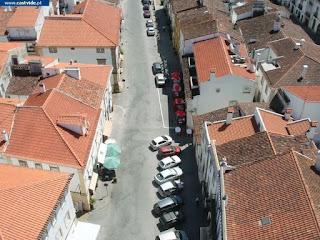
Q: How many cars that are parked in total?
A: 15